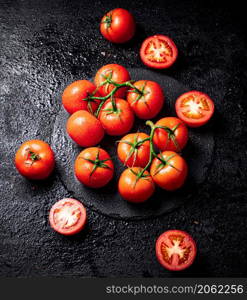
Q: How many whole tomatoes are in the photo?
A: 12